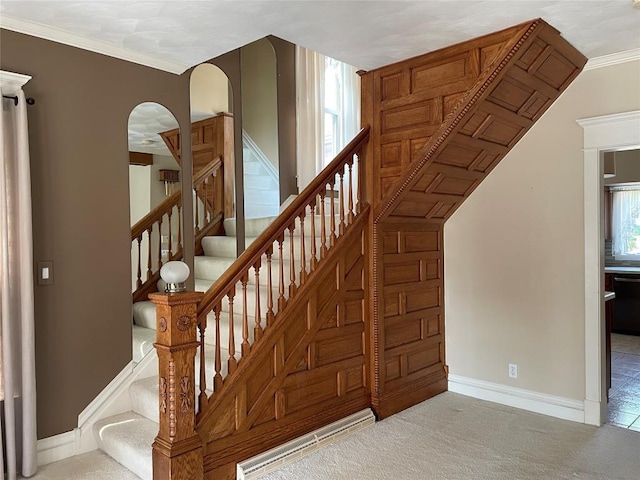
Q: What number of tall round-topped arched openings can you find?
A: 3